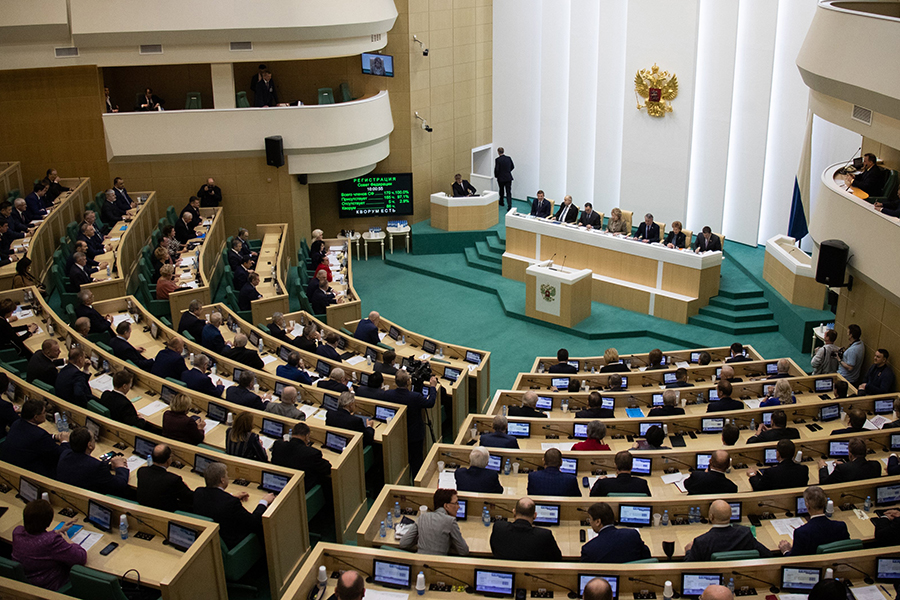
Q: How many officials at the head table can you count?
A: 7